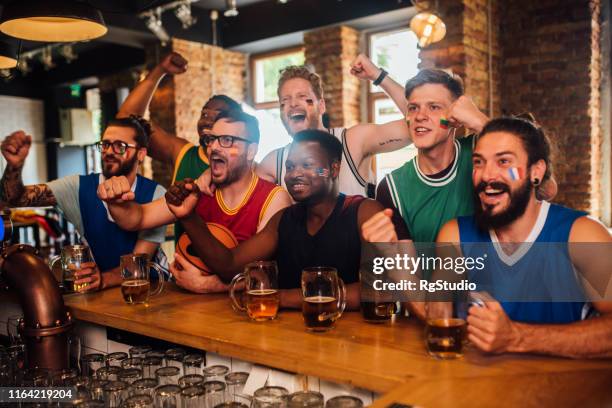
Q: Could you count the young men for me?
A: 7